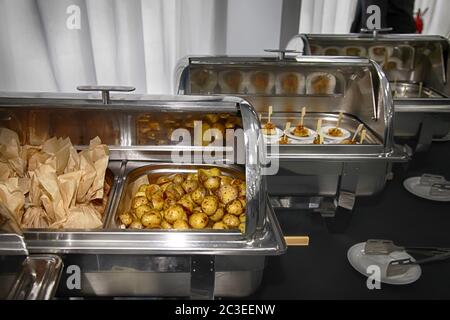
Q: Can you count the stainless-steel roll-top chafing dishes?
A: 3